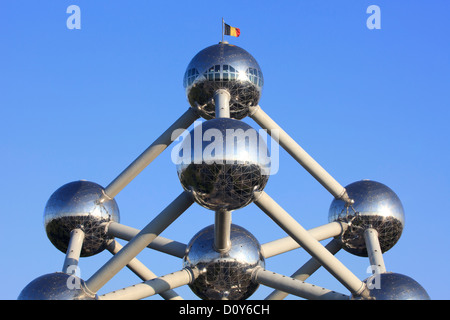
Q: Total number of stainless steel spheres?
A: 7